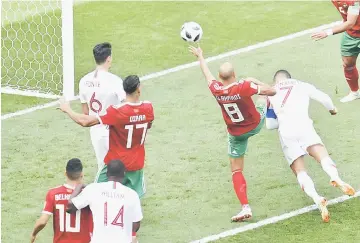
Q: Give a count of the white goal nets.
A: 1